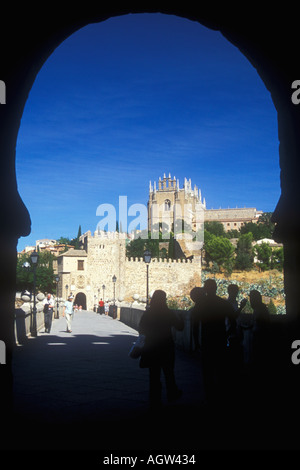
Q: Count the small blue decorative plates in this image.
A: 0